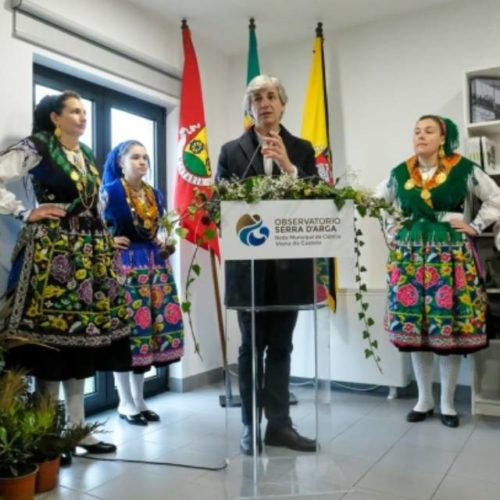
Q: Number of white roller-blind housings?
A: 1